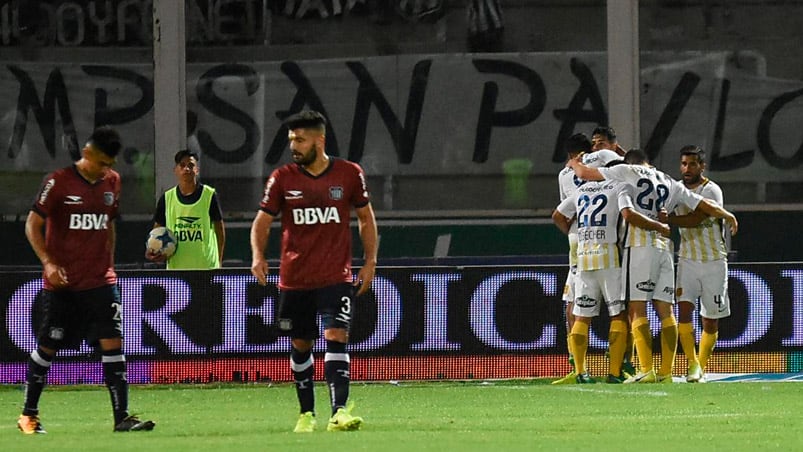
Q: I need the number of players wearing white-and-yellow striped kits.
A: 5